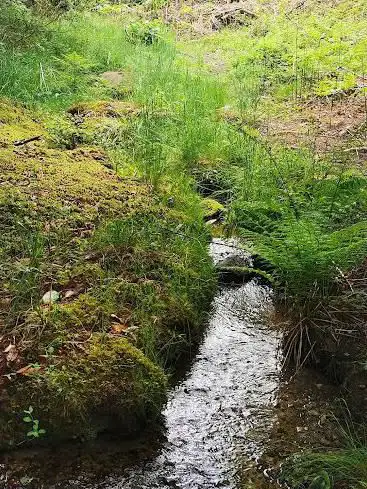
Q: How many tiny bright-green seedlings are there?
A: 1